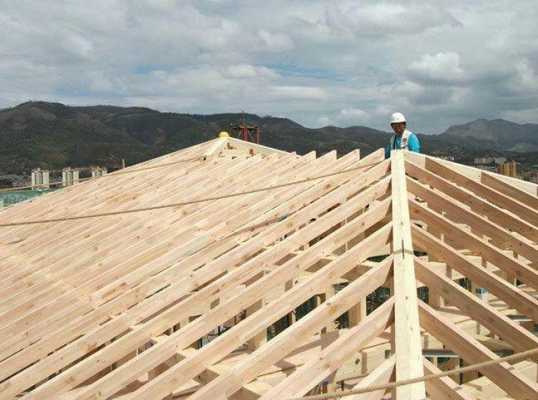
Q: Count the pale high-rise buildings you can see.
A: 3